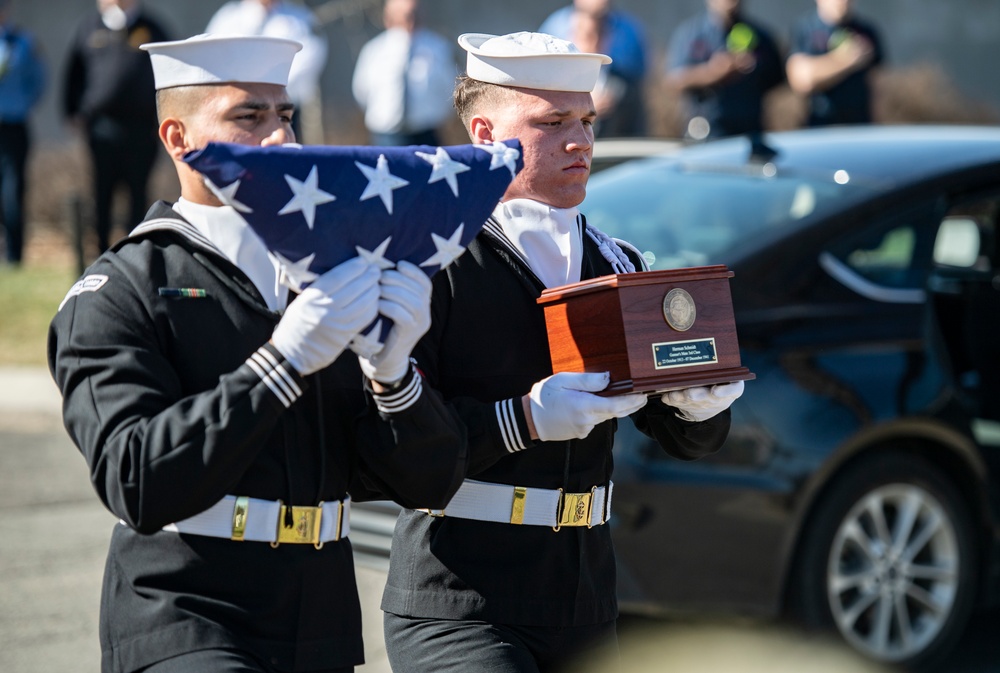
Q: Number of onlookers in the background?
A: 7